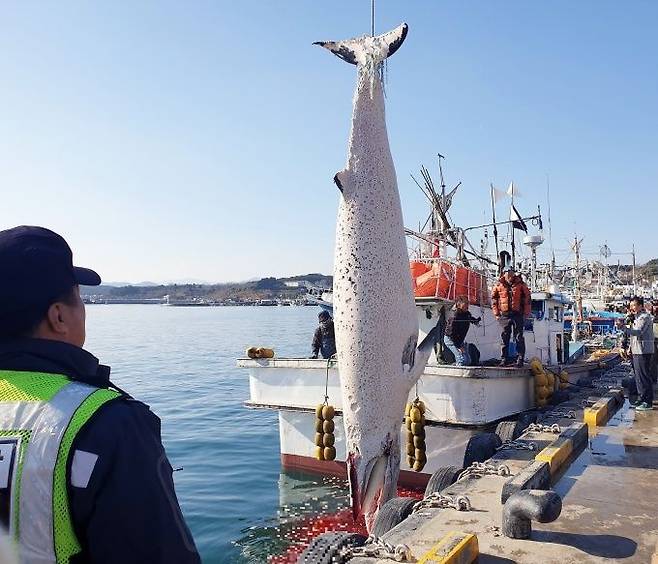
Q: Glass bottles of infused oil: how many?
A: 0